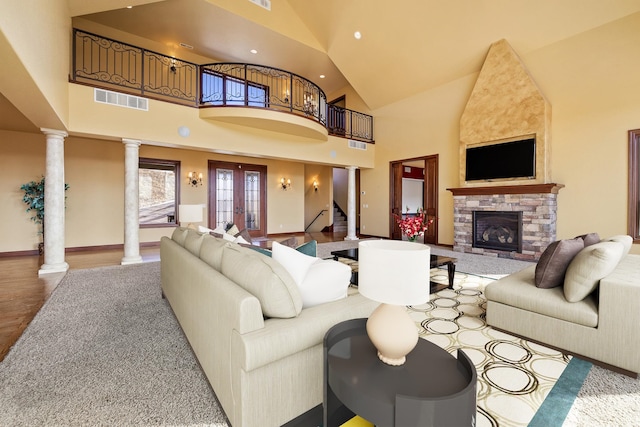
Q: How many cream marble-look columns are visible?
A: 3